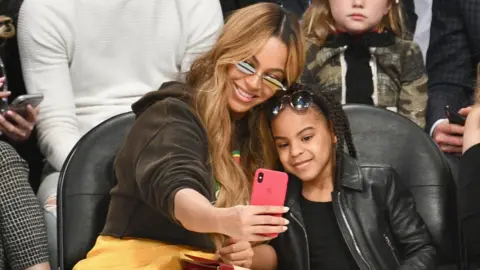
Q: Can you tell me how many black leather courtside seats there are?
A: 2